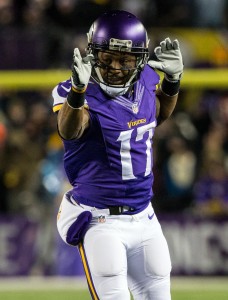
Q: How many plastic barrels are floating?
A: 0